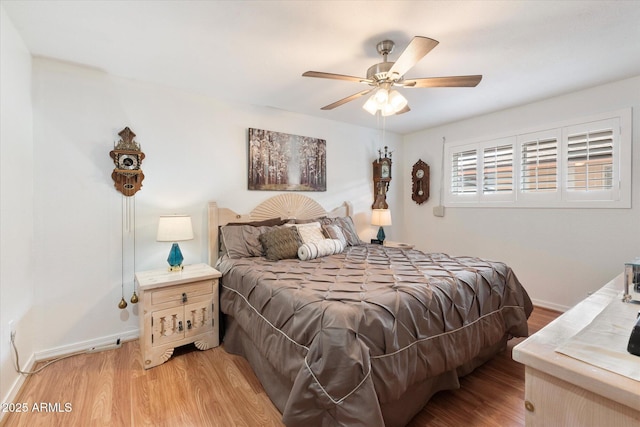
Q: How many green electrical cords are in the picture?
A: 0